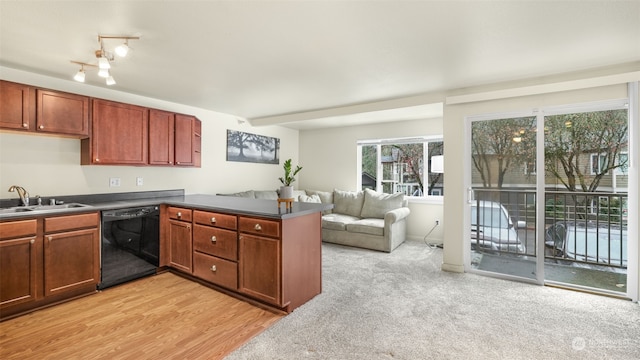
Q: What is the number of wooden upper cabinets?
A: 5